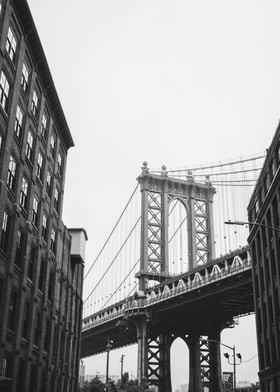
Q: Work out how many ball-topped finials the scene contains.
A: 4